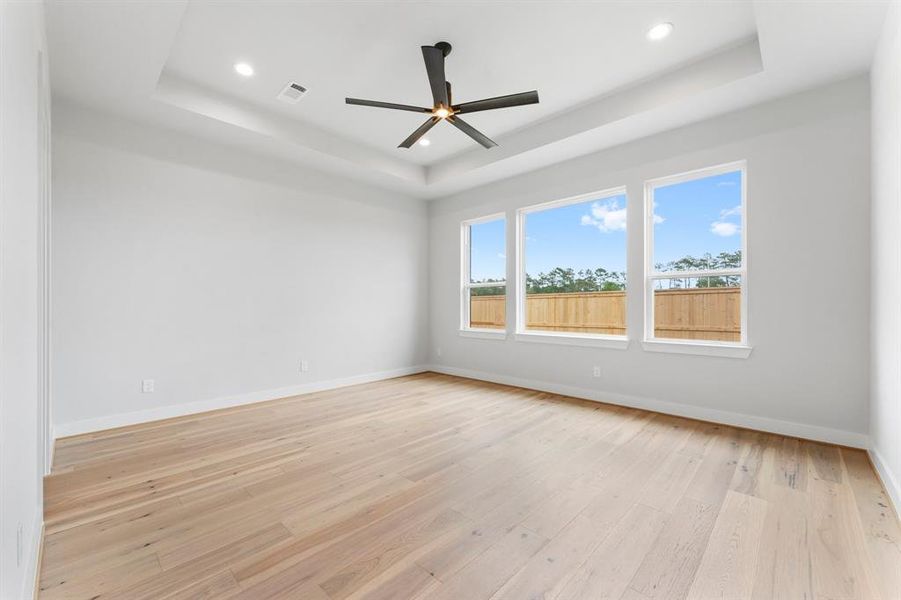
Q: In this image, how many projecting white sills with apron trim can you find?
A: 3